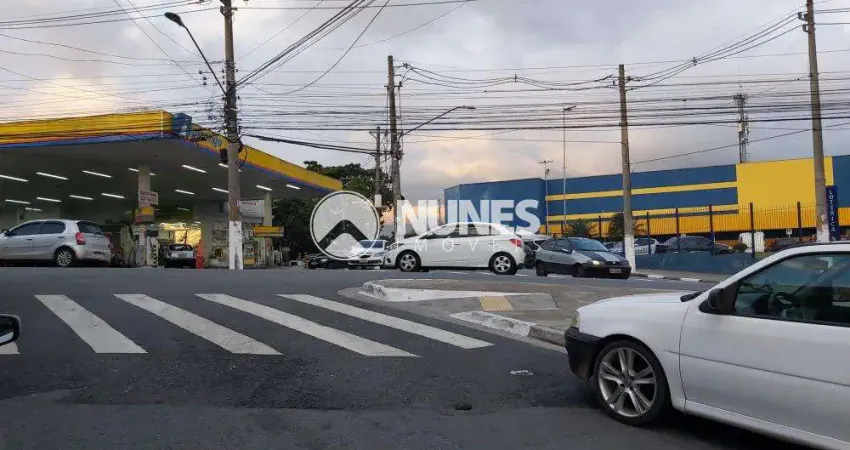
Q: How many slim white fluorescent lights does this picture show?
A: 15